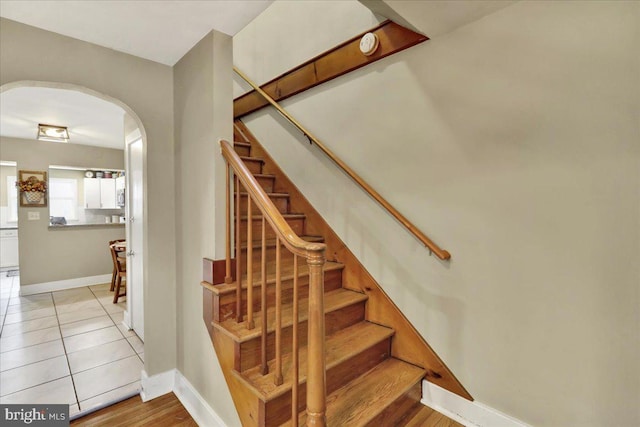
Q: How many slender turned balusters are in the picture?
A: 6